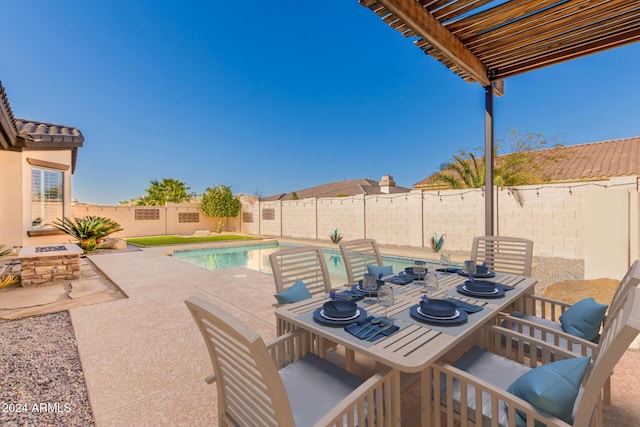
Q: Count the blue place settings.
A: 6